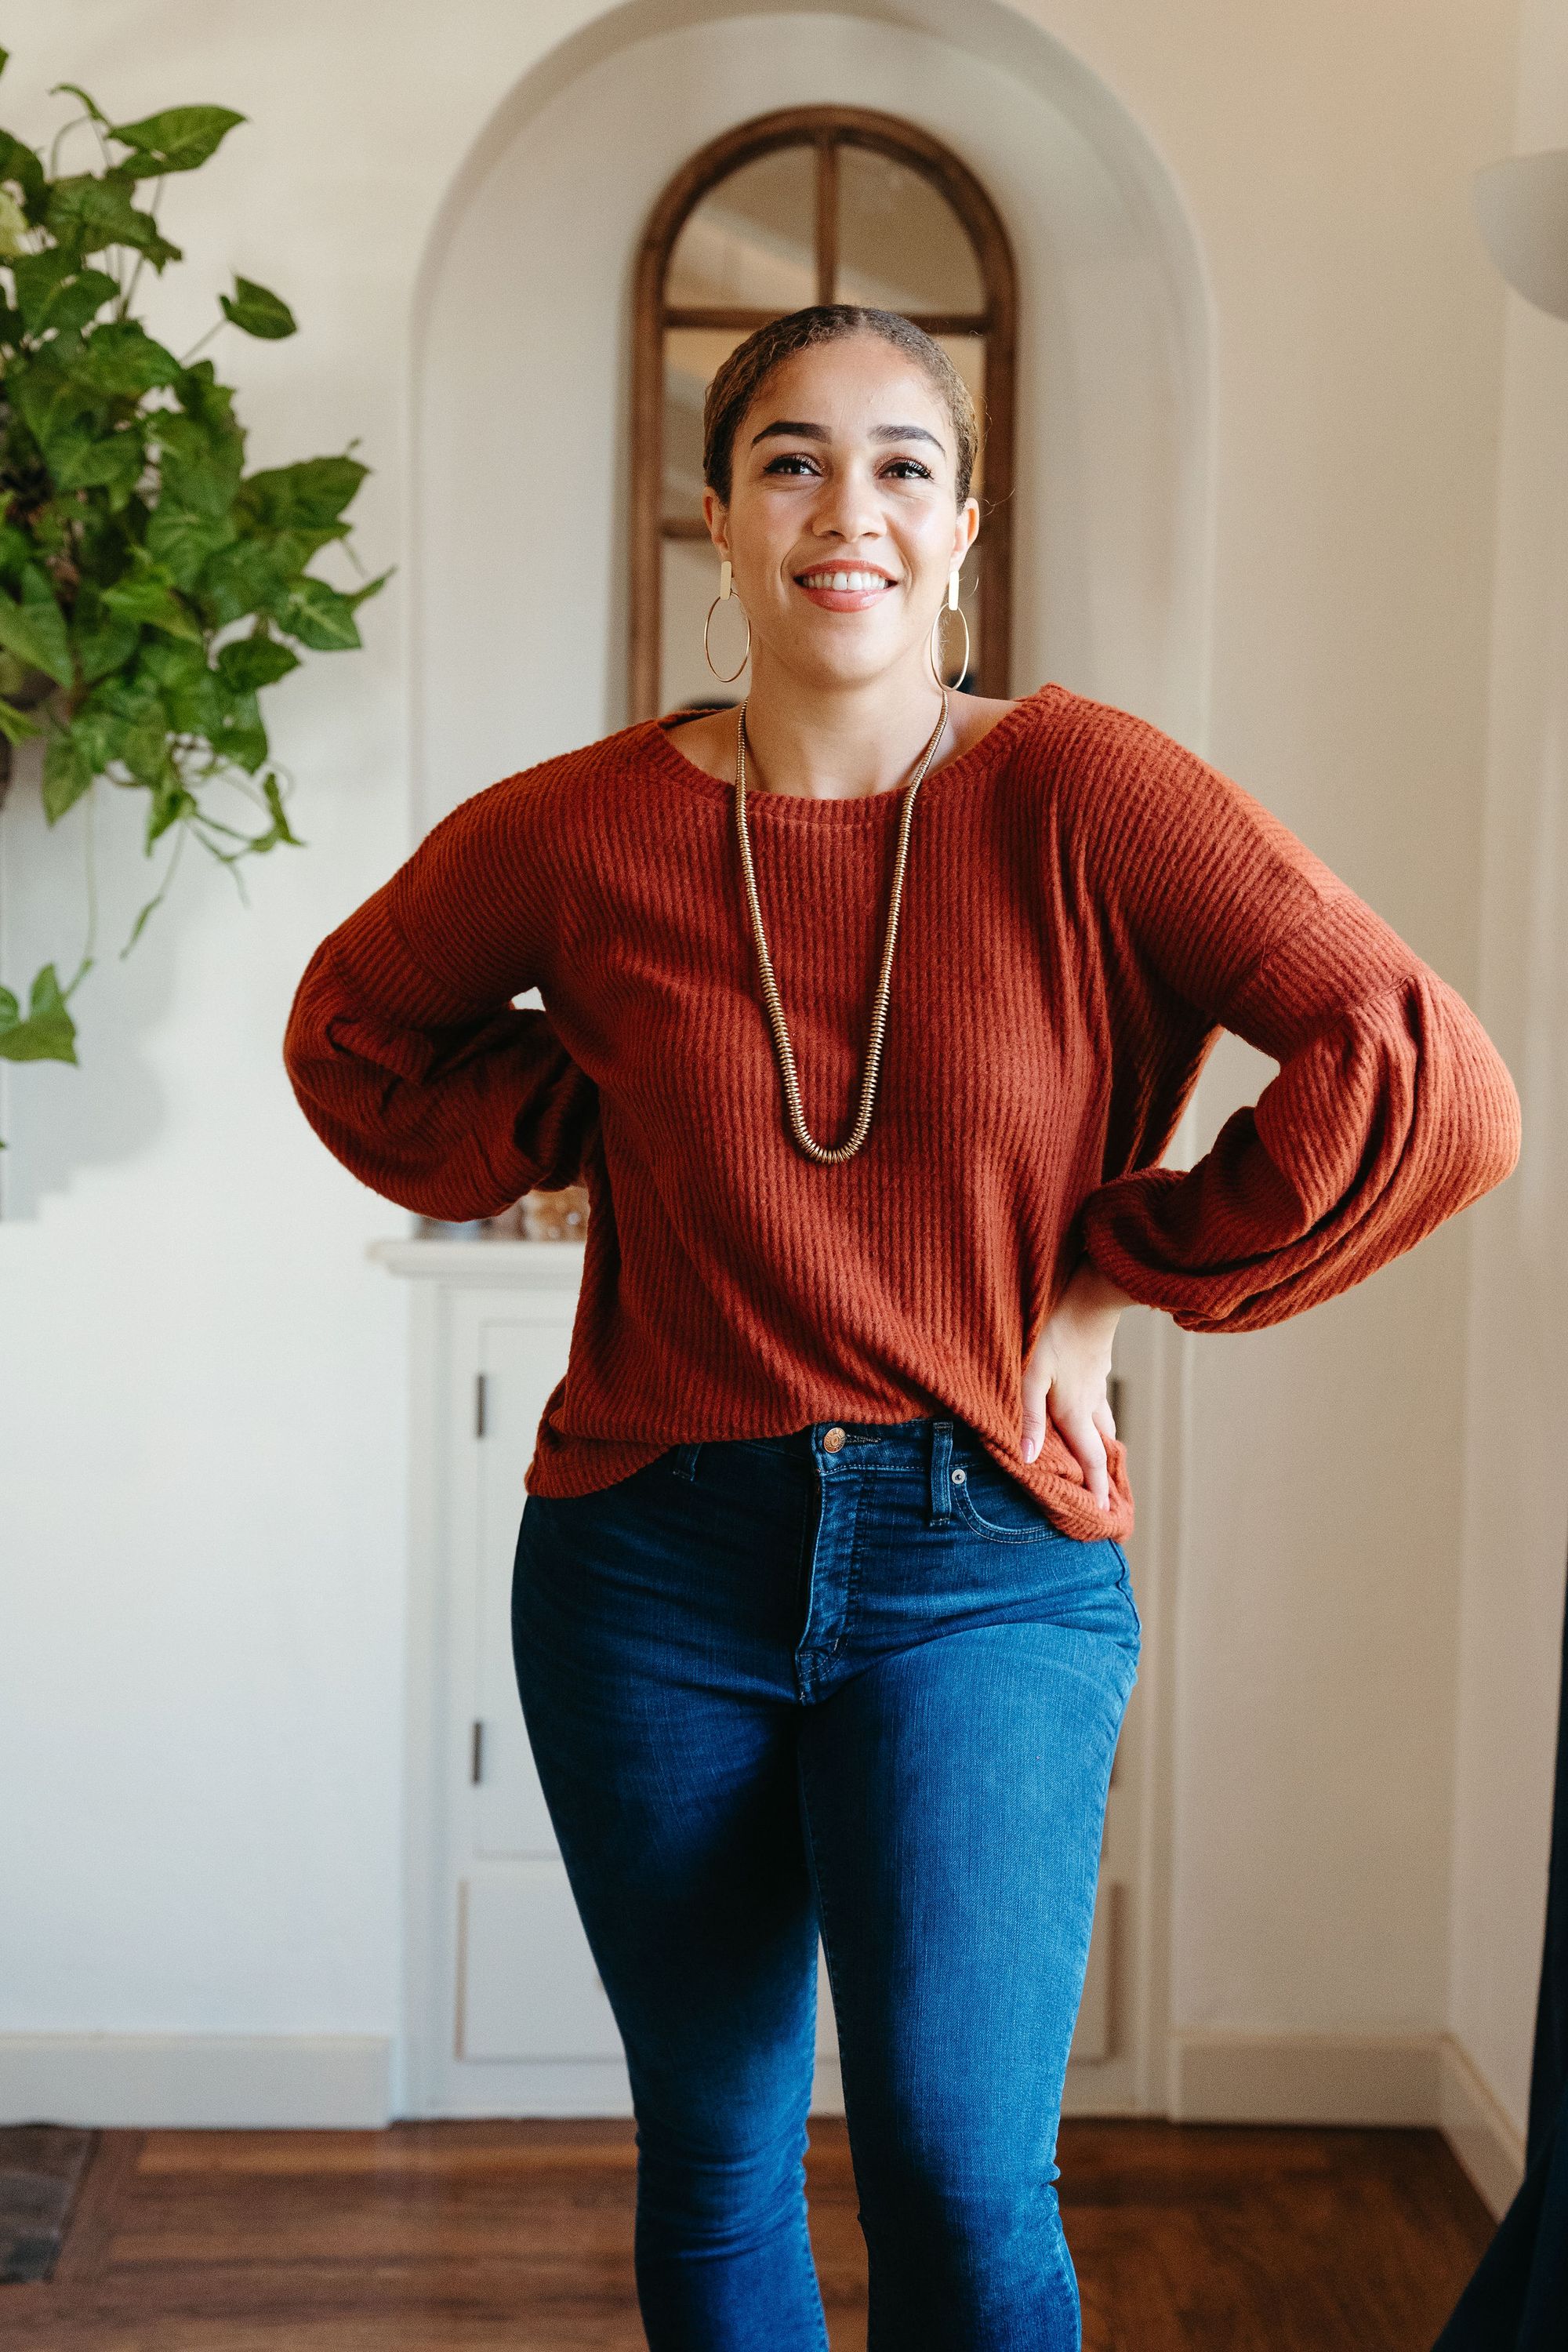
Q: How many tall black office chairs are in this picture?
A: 0